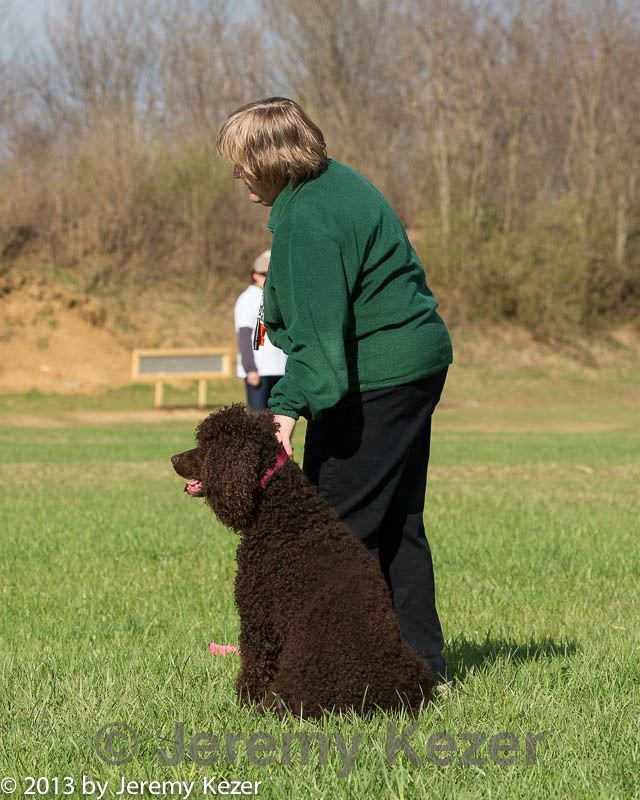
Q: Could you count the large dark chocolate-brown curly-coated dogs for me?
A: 1